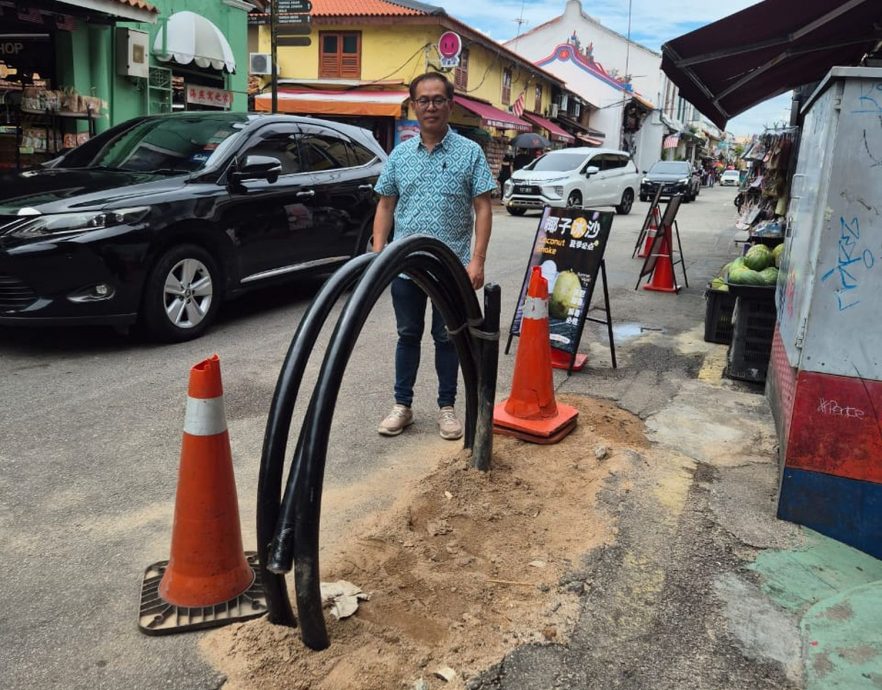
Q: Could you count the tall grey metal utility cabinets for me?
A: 1